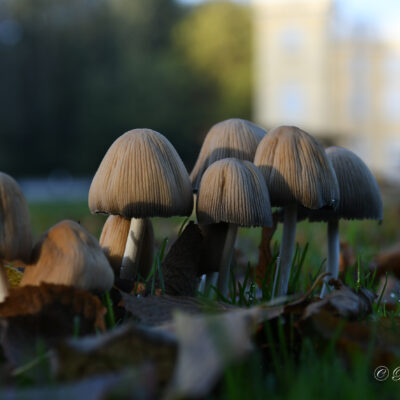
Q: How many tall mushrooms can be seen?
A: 5